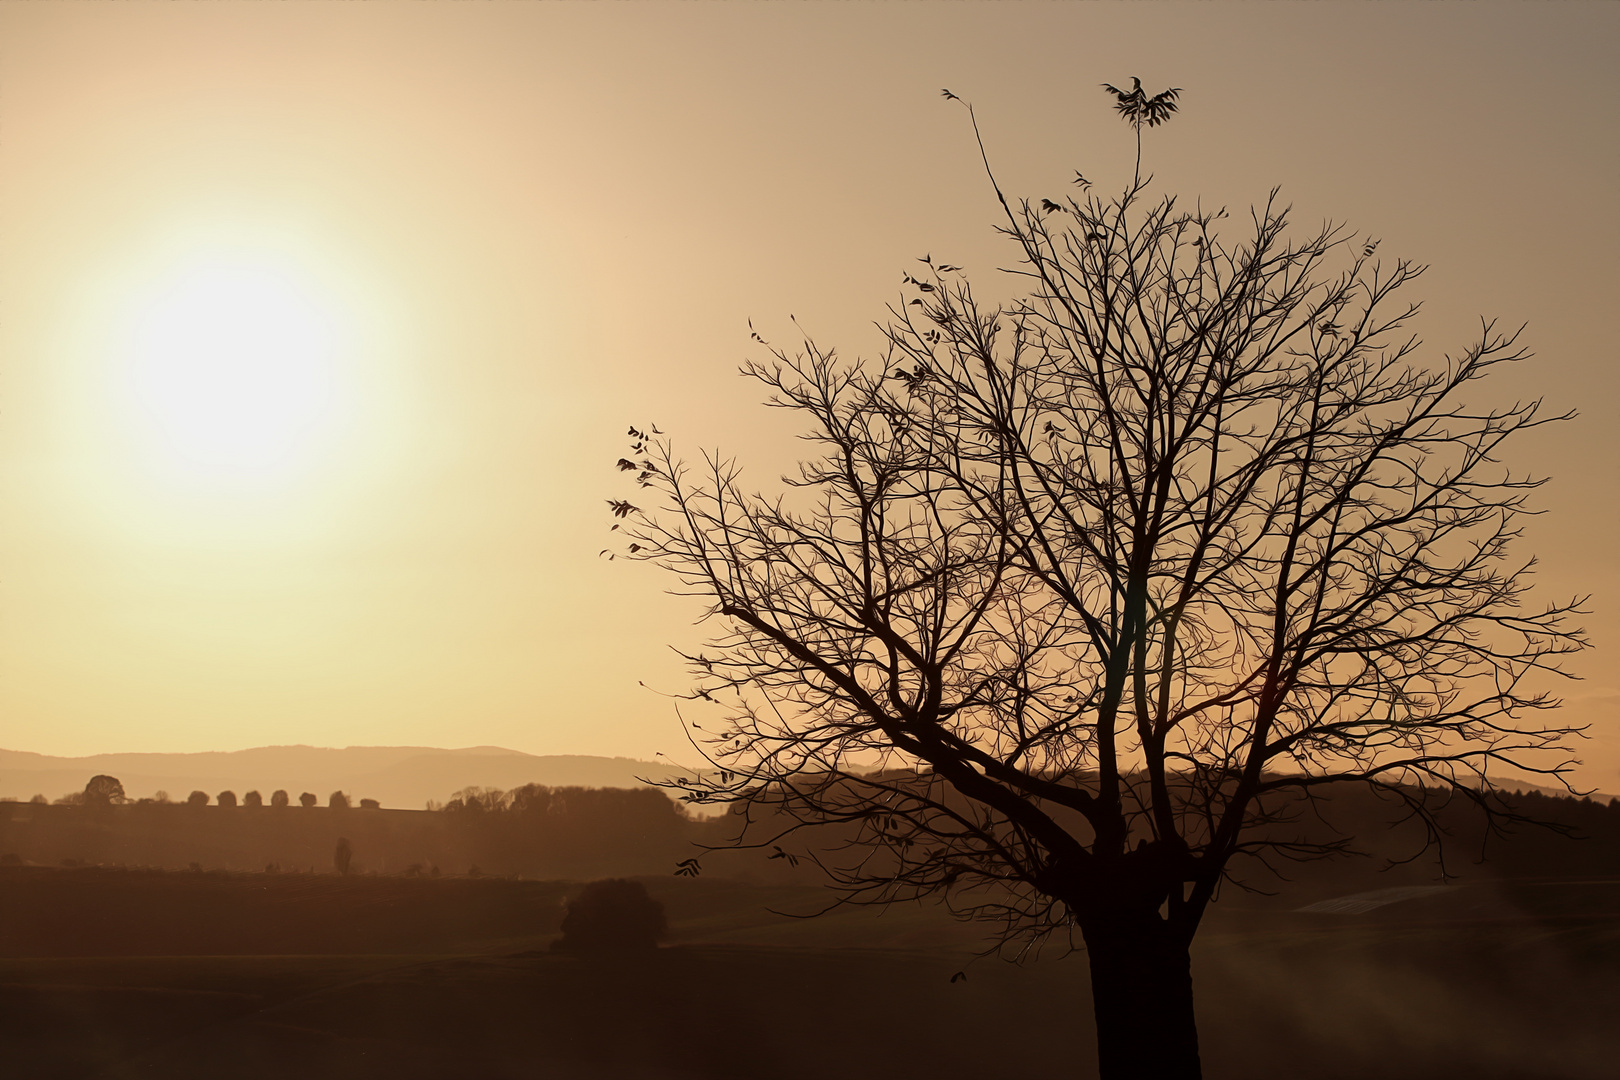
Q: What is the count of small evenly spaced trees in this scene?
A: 7